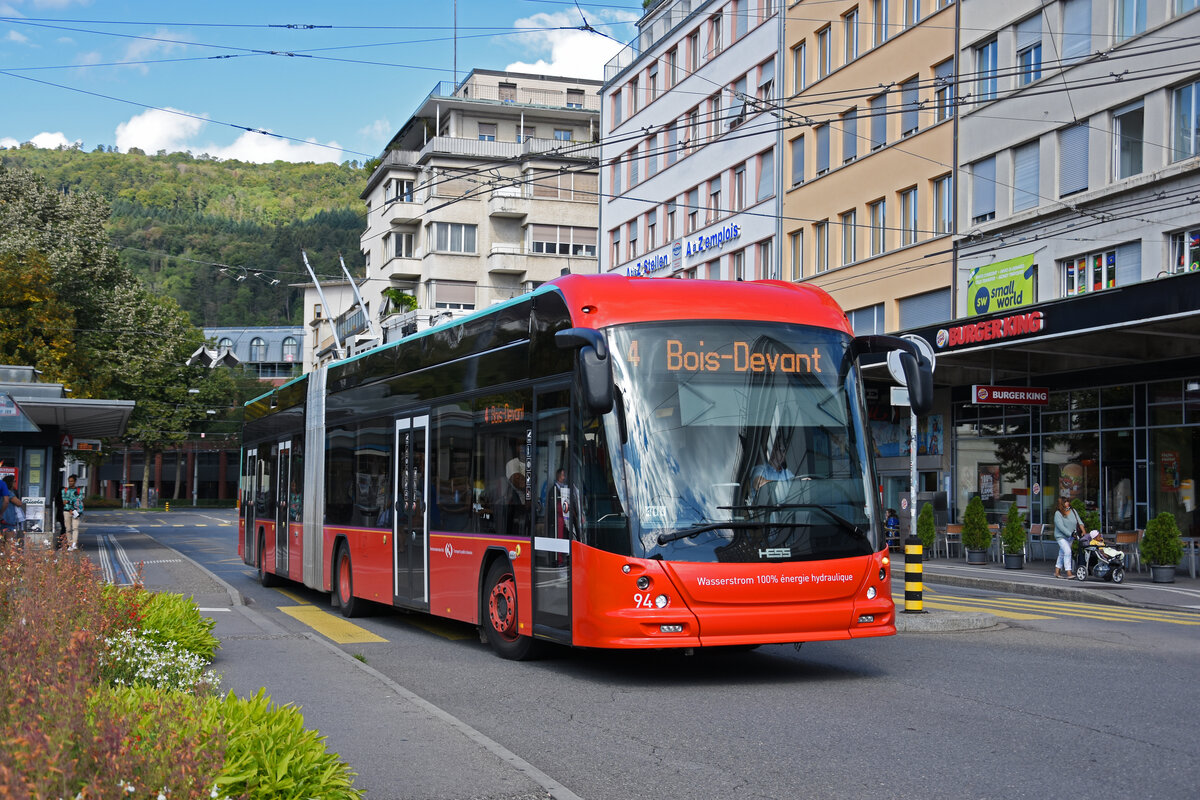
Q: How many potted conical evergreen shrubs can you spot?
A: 5